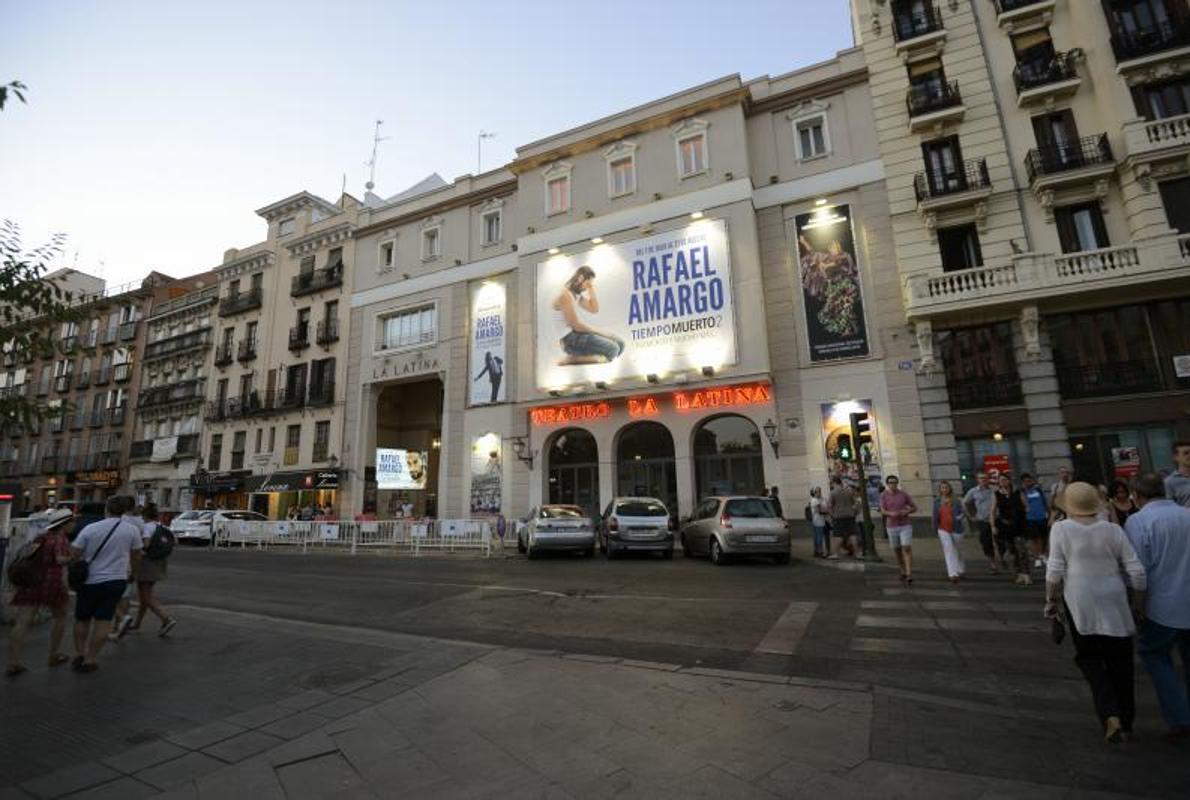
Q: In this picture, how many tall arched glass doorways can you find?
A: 3